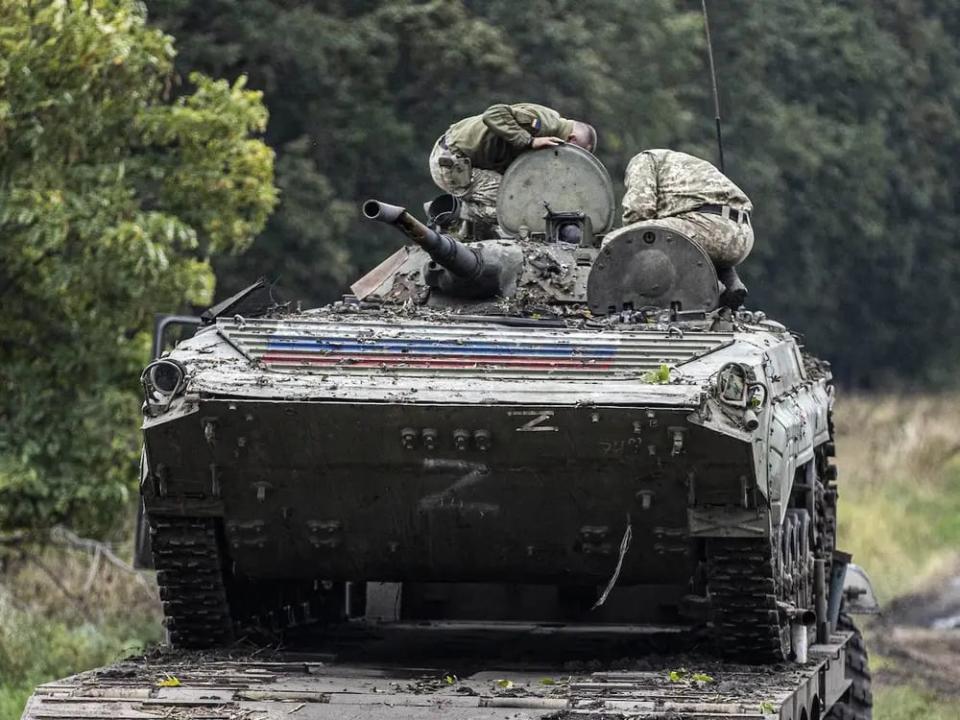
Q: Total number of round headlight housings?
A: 2